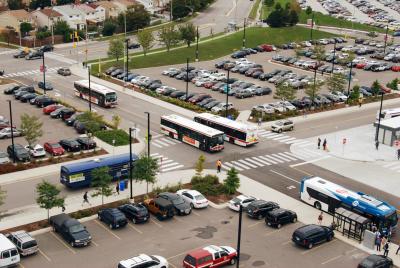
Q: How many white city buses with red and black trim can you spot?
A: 3